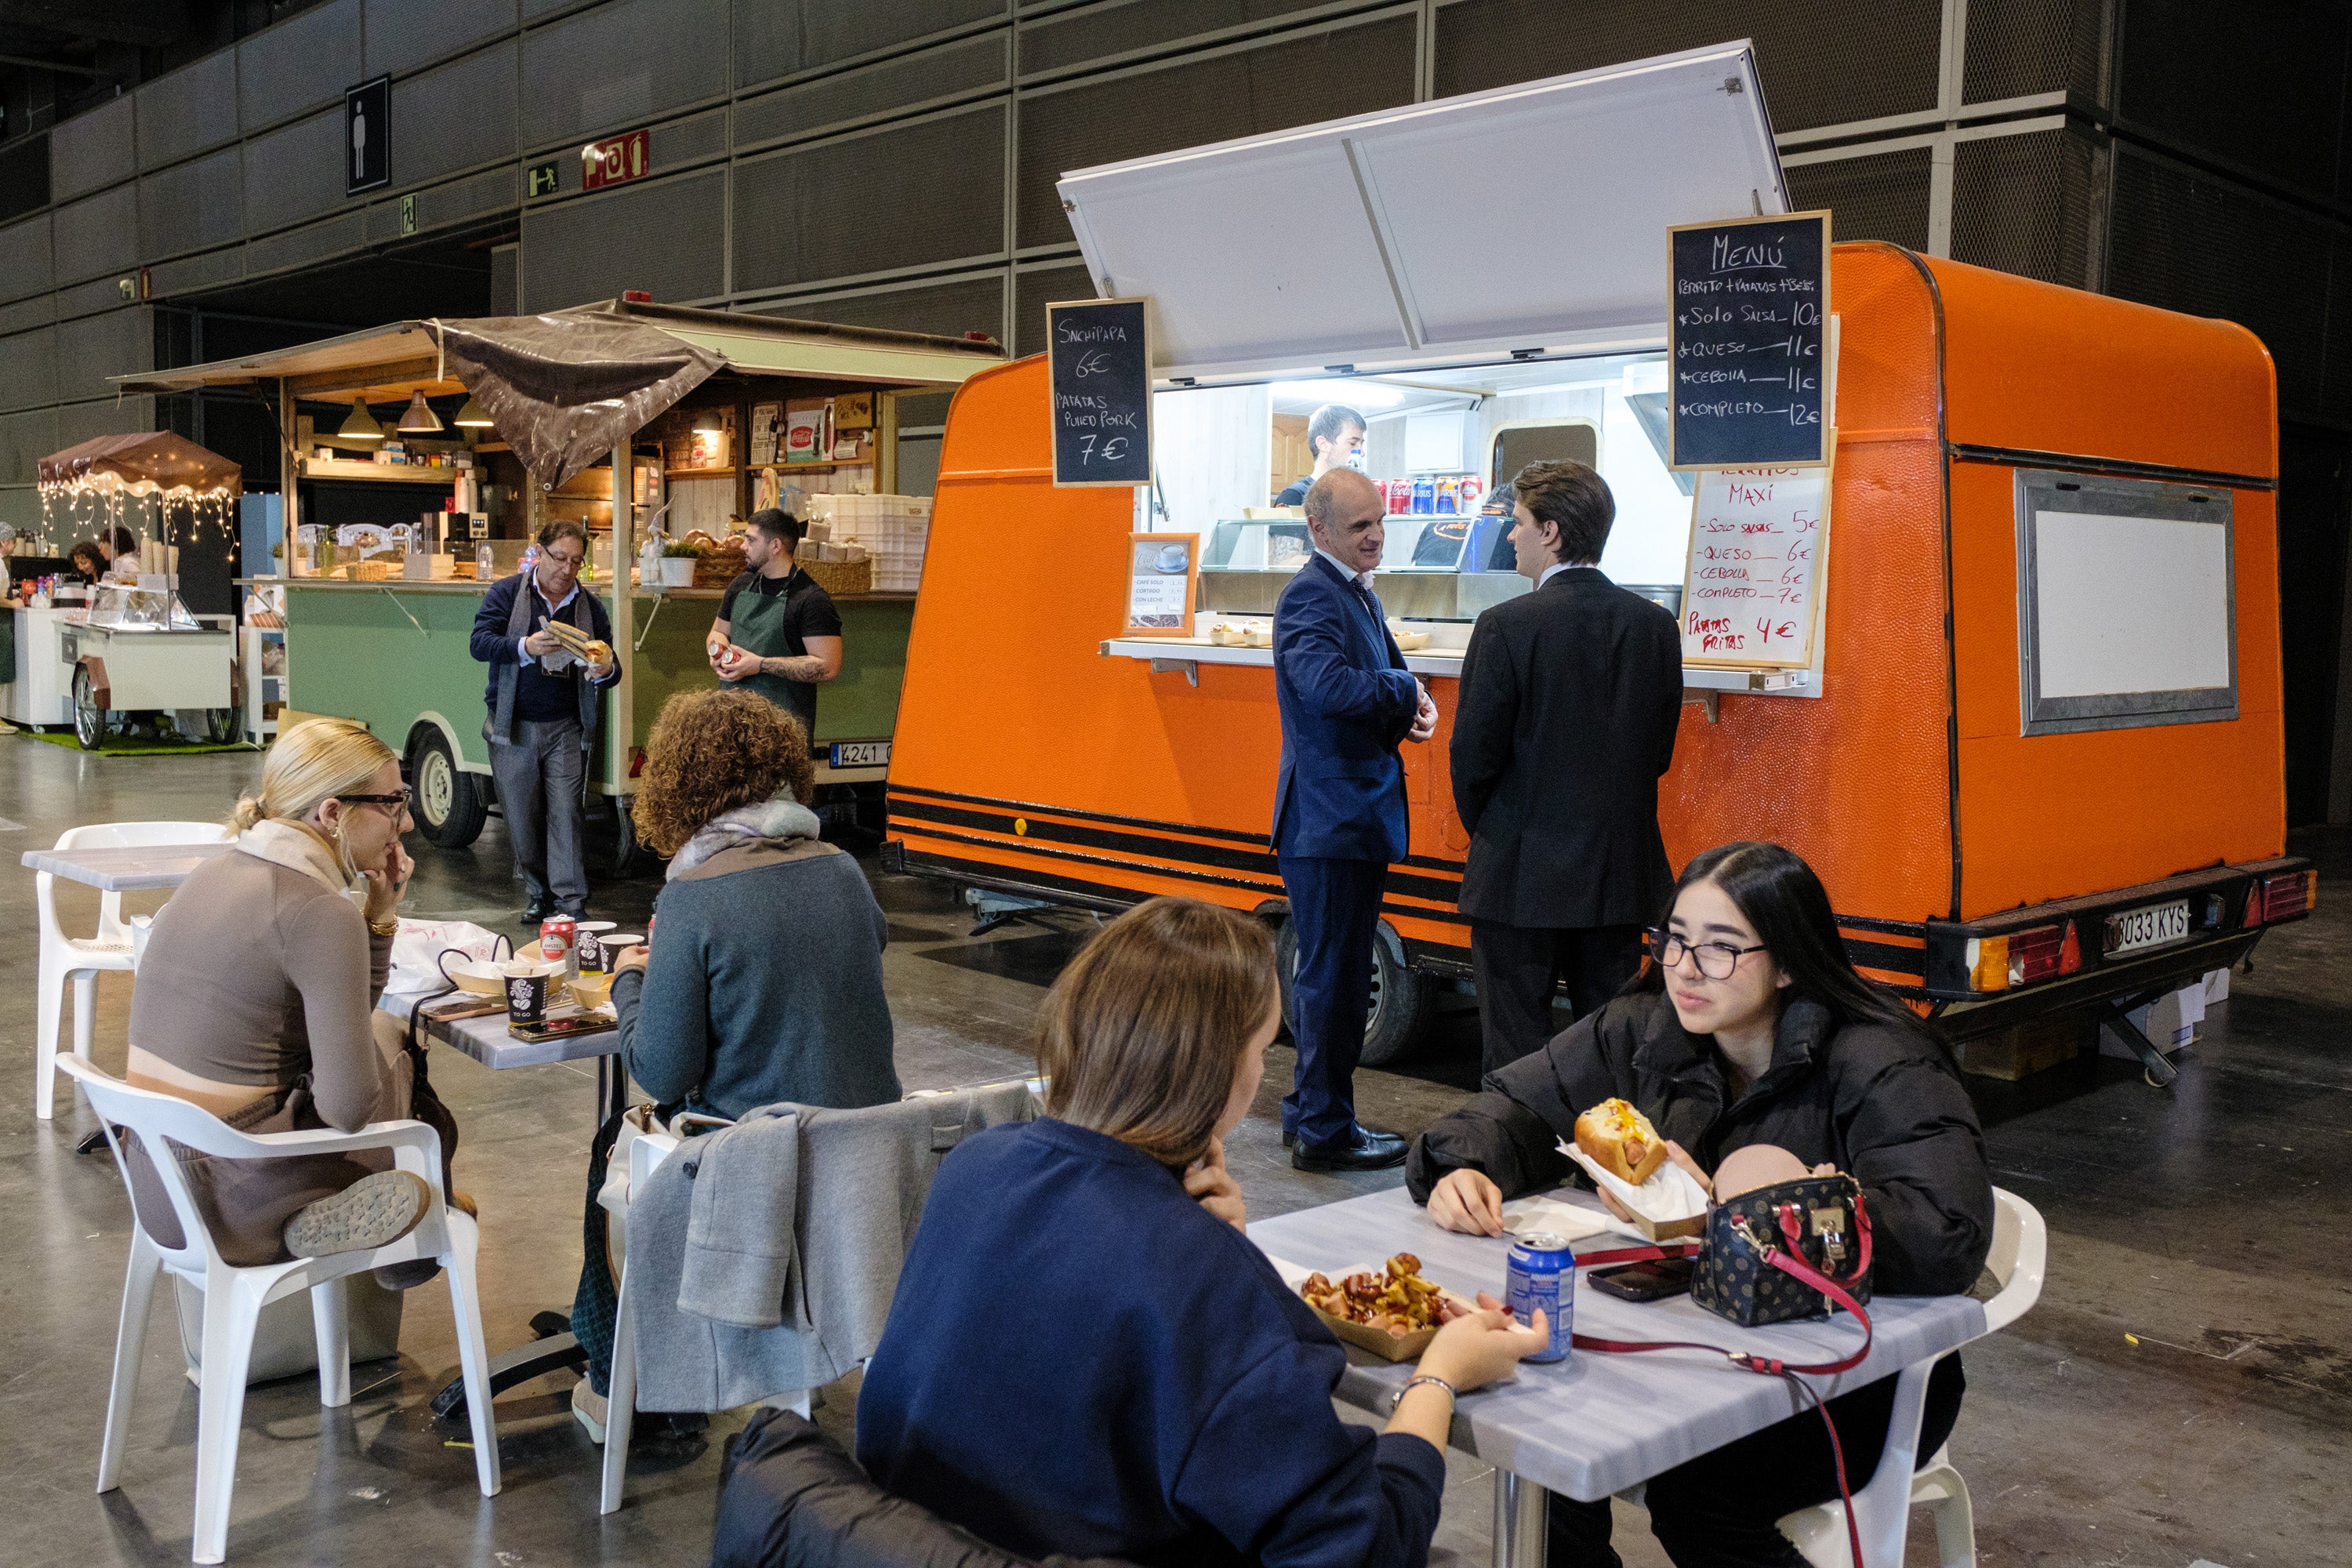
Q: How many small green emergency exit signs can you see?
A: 3